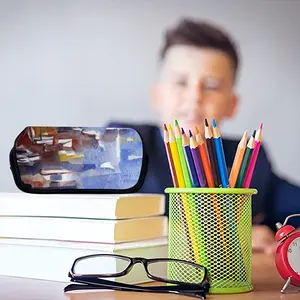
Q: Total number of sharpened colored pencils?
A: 11